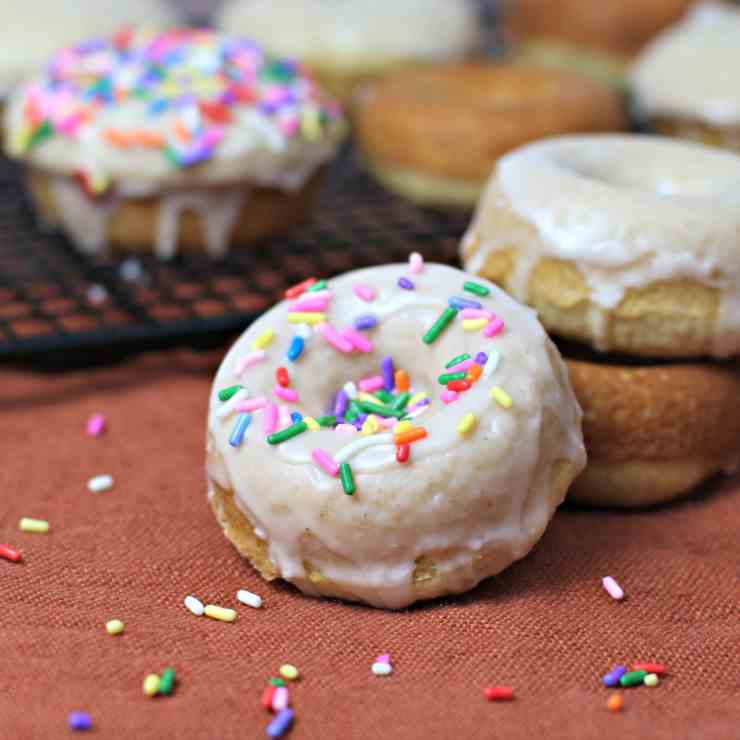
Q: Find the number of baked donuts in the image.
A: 9